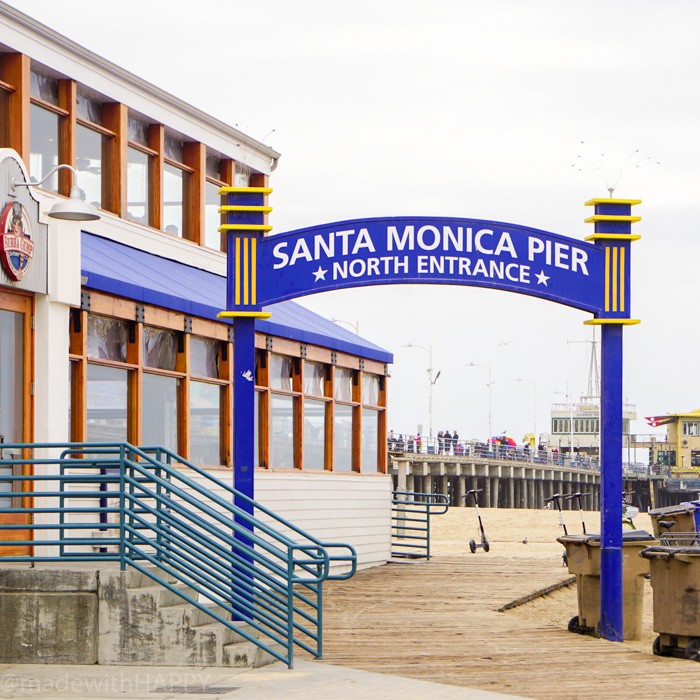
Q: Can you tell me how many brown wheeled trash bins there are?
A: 3